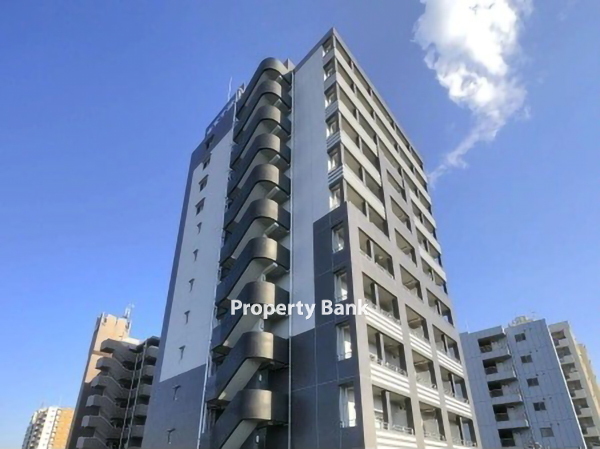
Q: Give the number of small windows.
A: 11